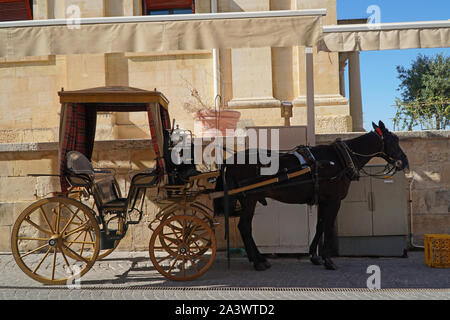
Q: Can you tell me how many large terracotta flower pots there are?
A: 1